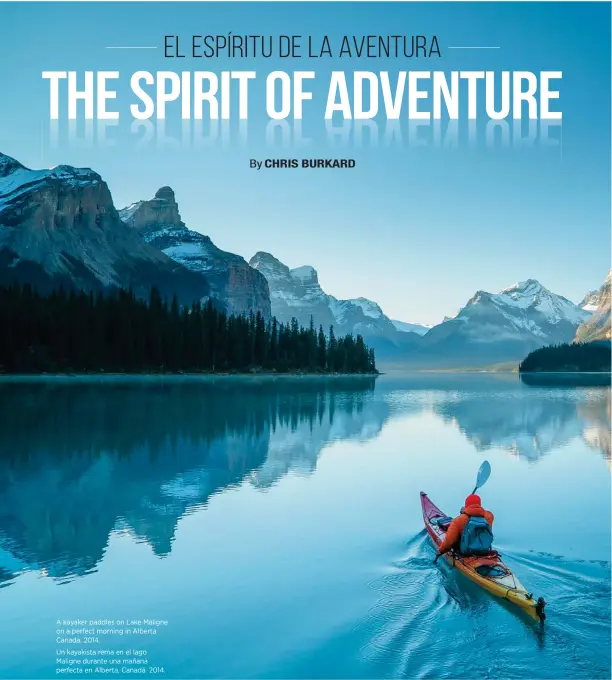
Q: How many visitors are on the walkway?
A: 0